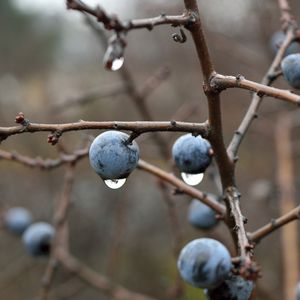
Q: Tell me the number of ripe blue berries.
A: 9